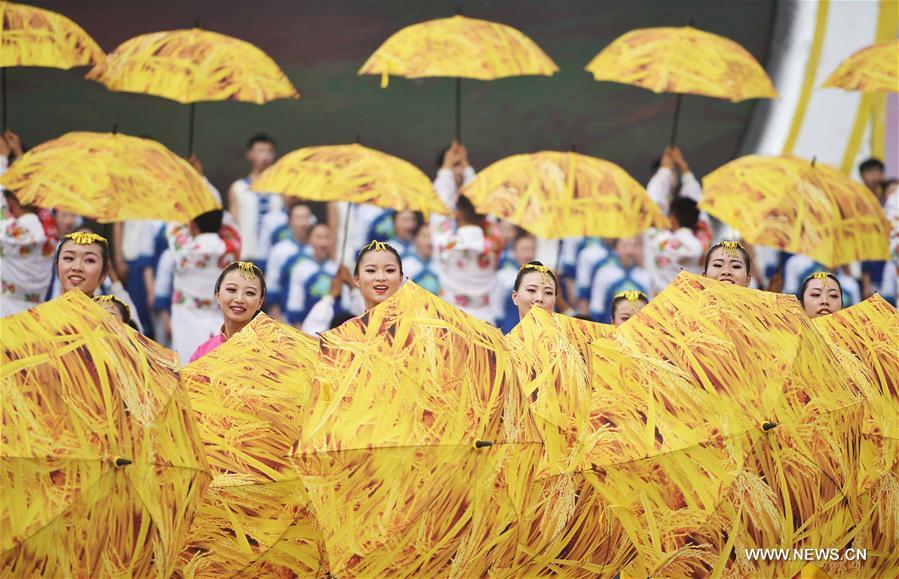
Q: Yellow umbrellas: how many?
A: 15